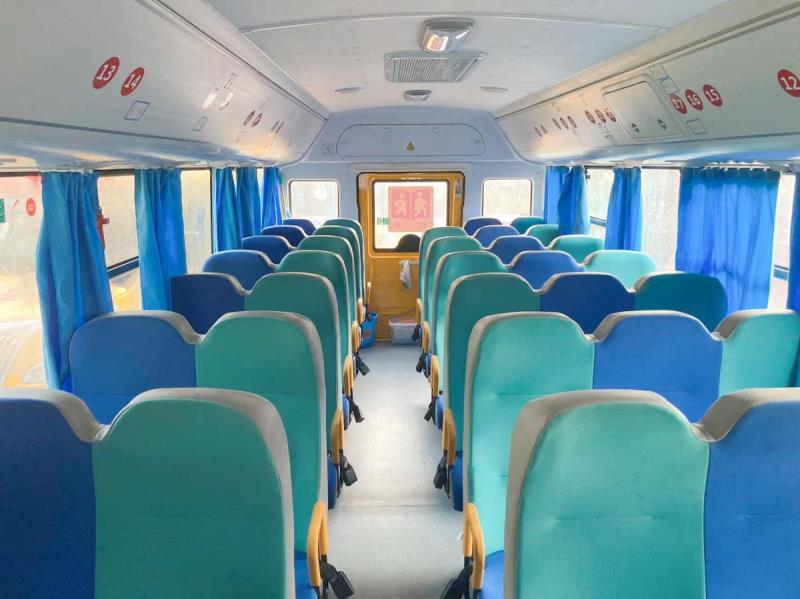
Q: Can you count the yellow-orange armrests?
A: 10